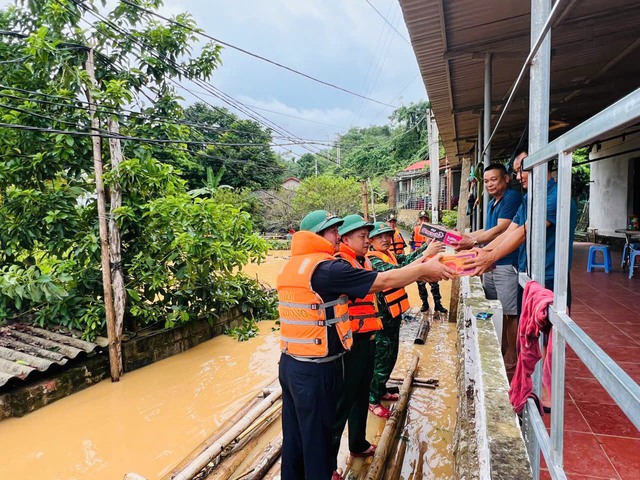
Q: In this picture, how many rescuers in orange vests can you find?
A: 5